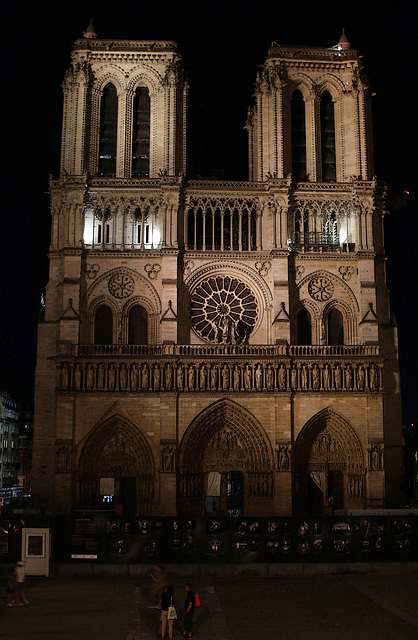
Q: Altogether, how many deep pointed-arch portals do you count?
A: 3